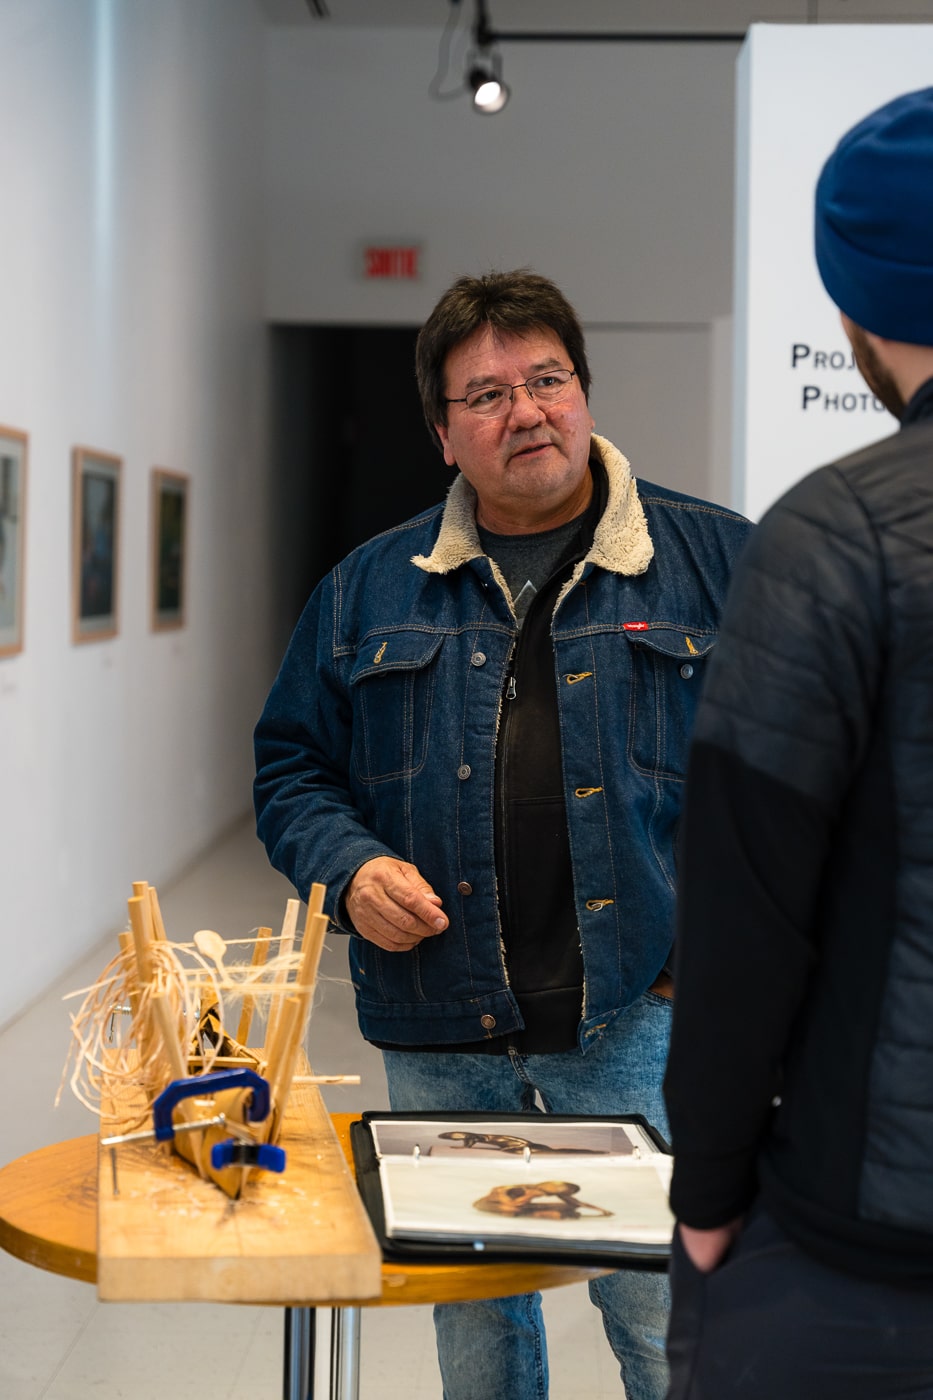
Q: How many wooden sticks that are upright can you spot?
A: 10